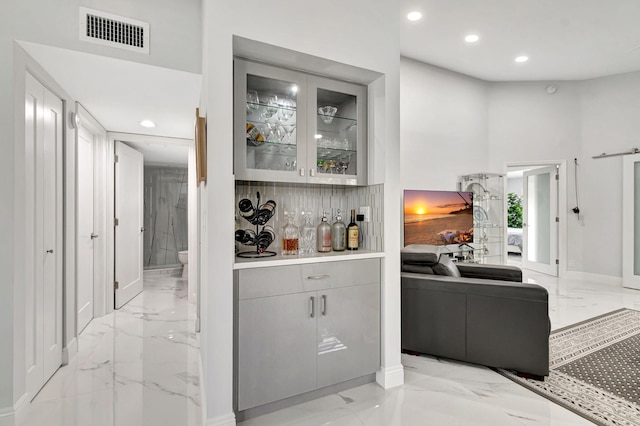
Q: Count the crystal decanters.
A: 2